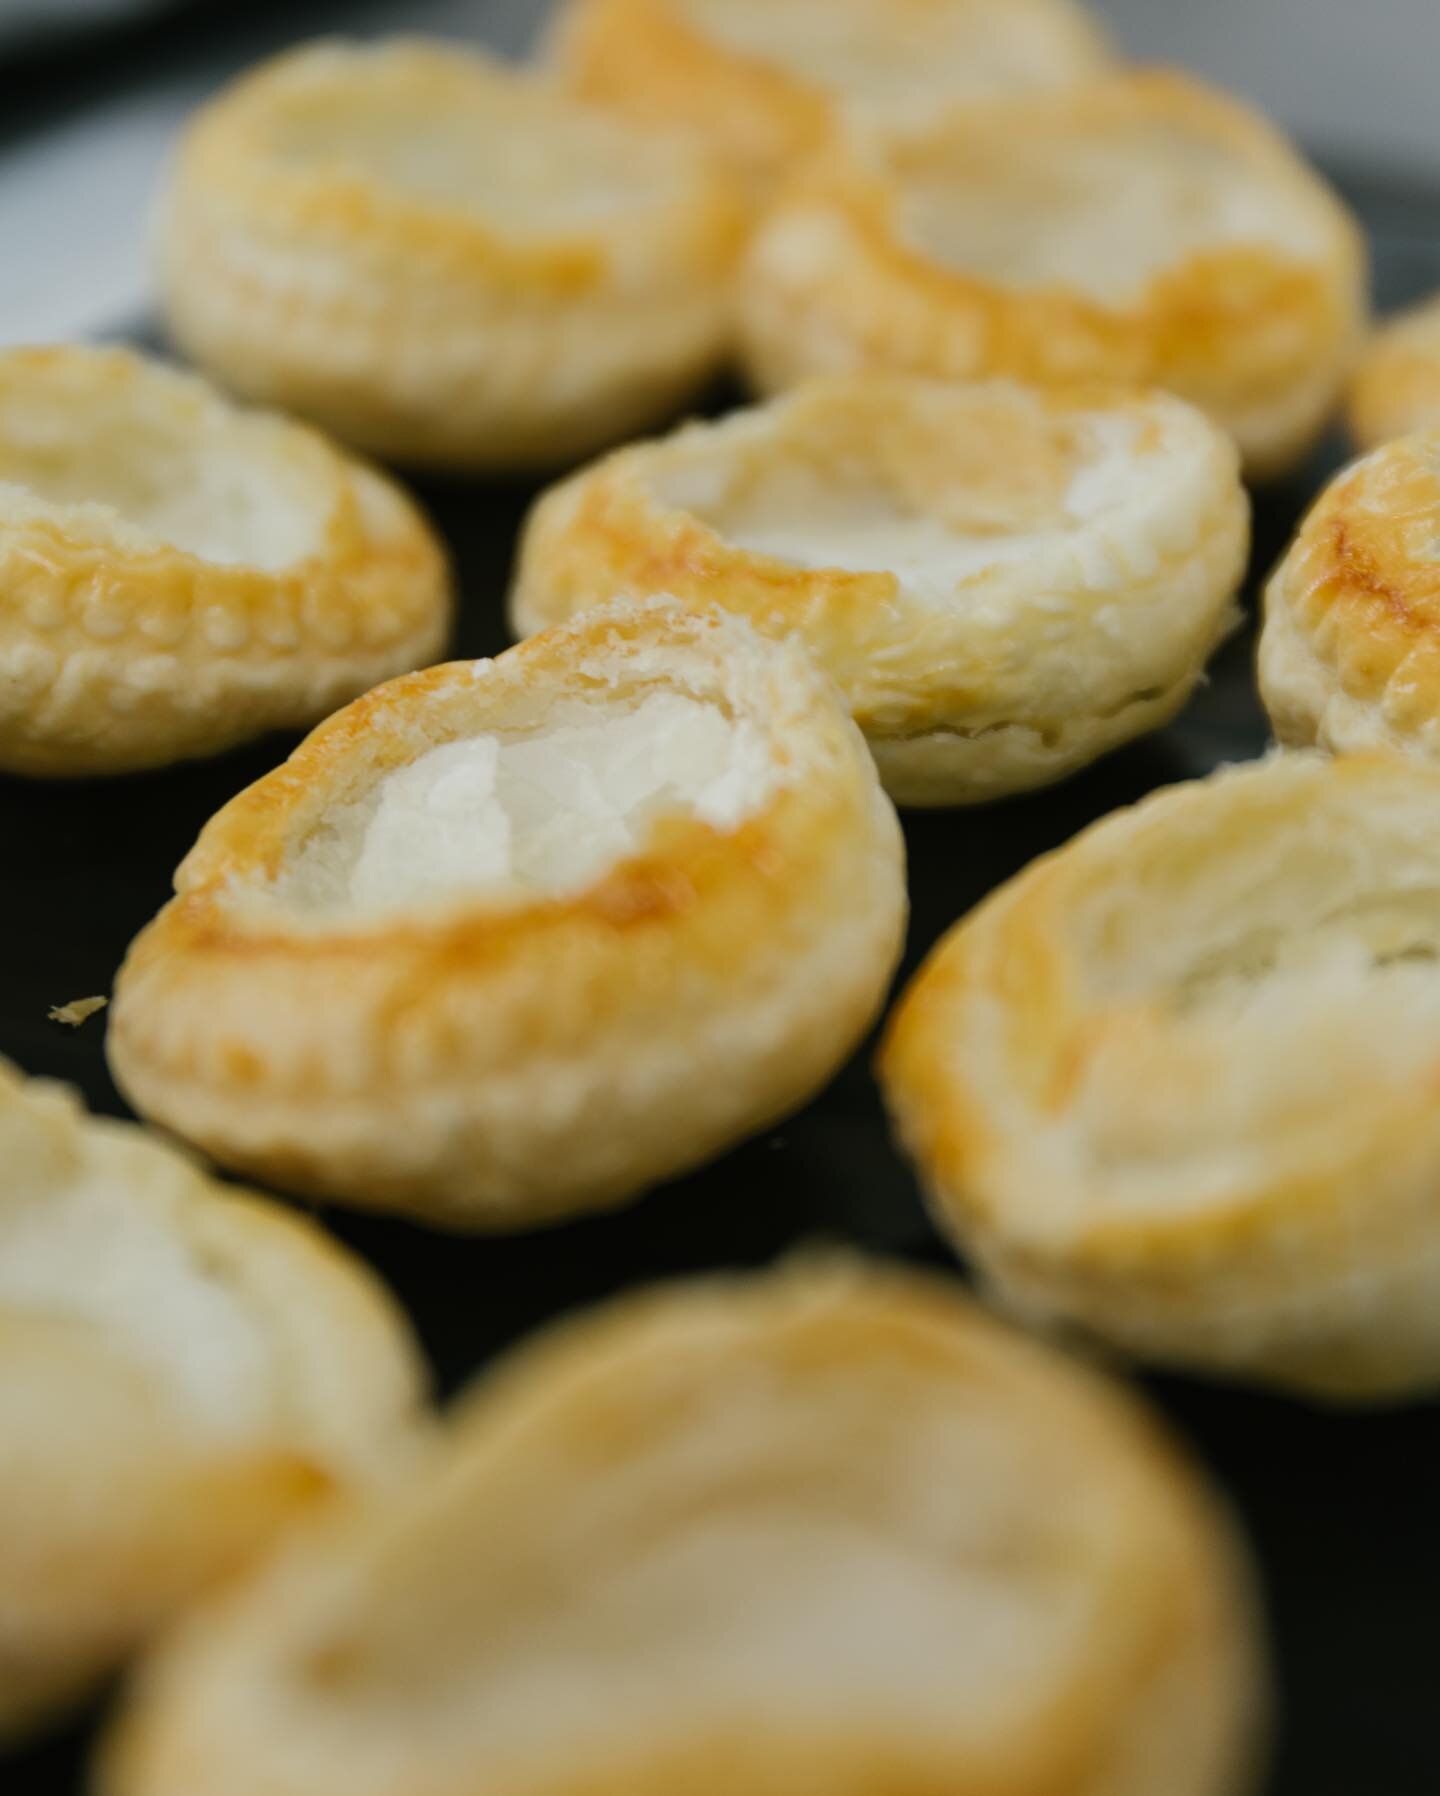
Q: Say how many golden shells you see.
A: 11